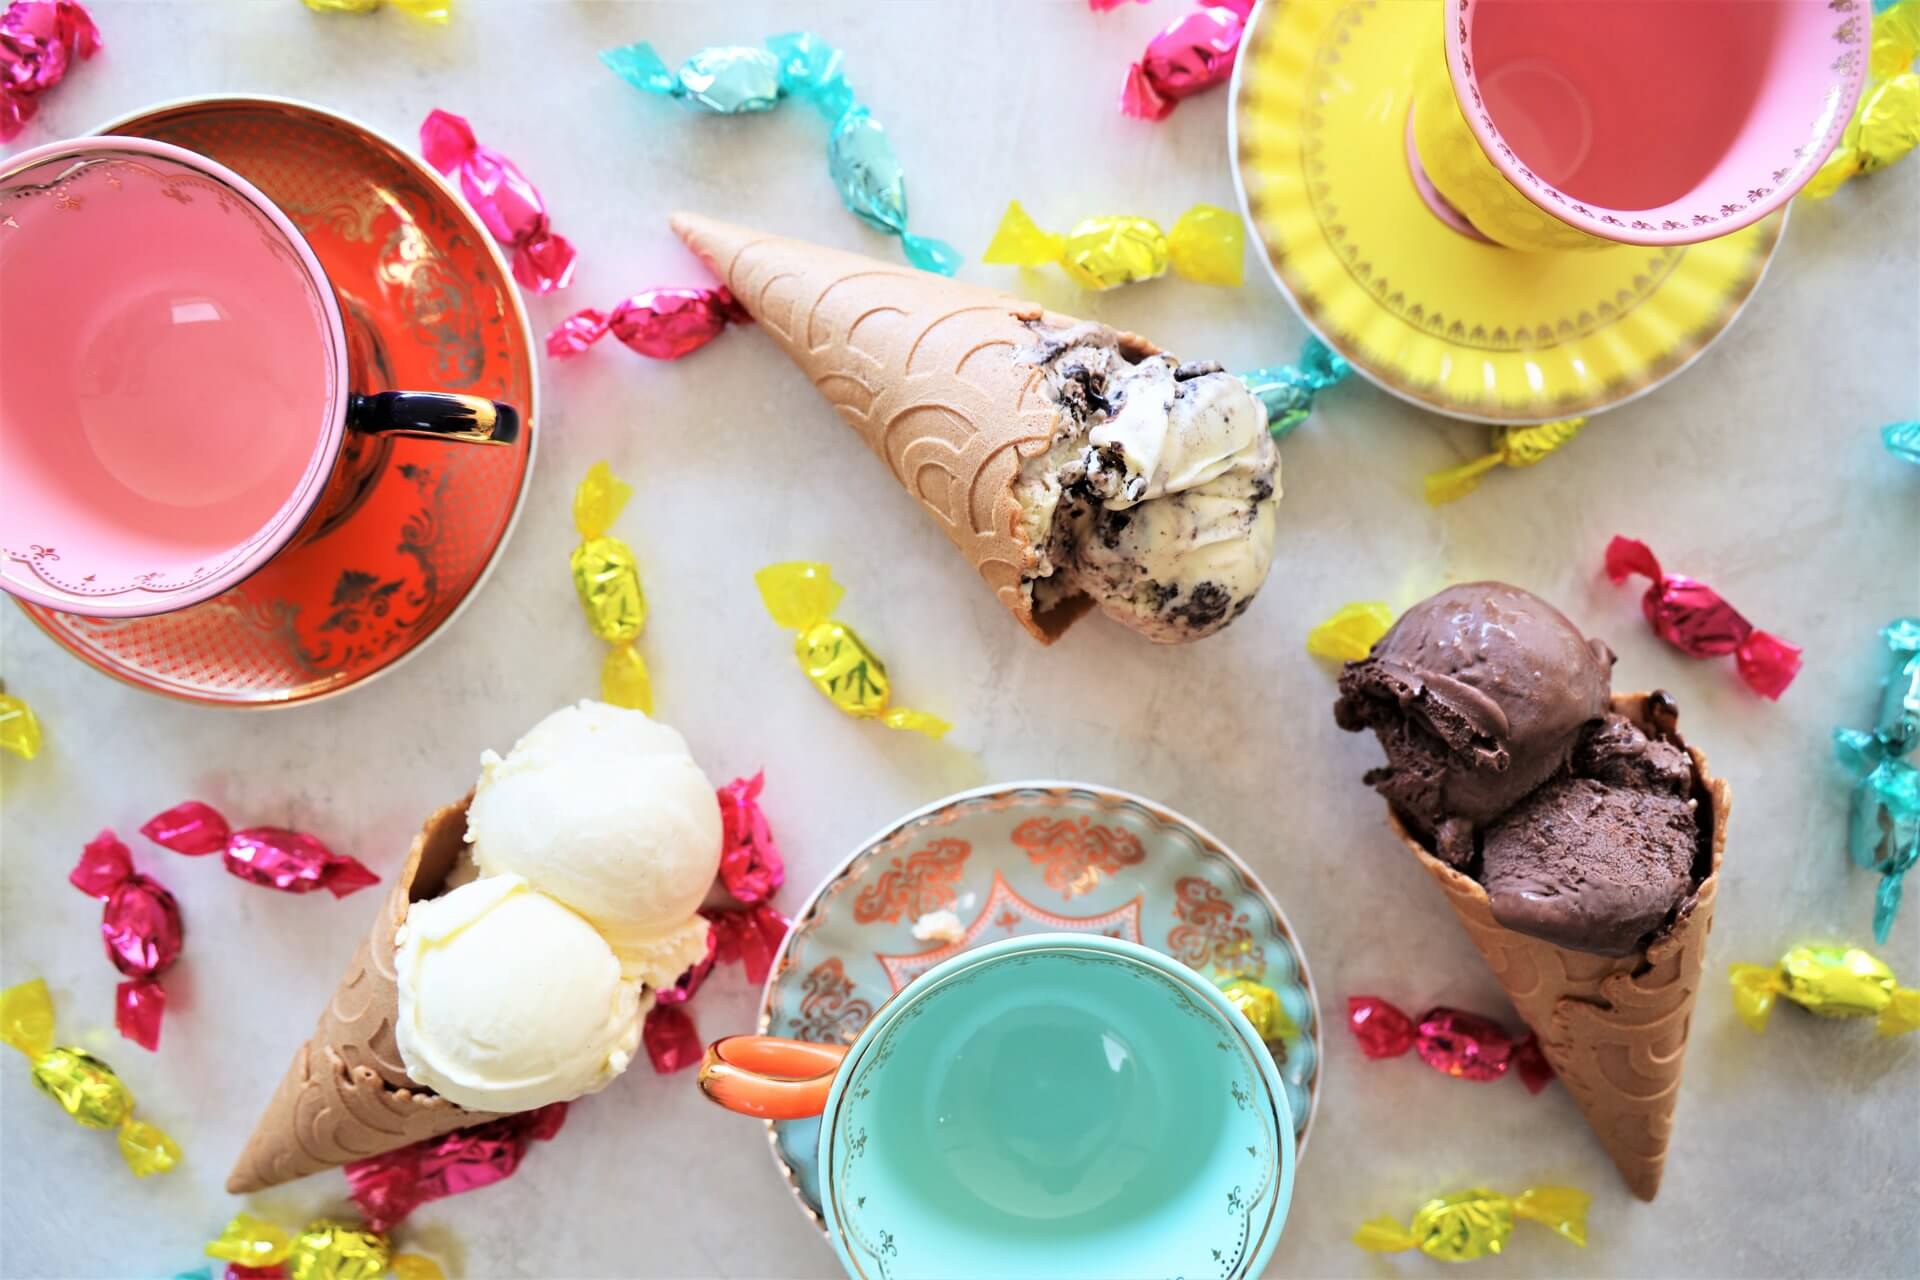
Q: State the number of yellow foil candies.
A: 13